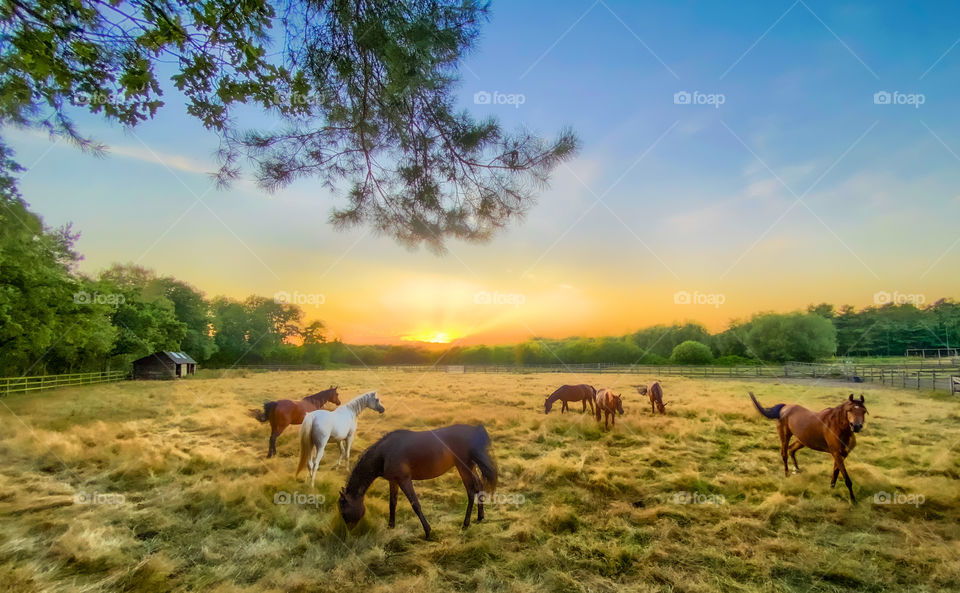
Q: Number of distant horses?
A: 3